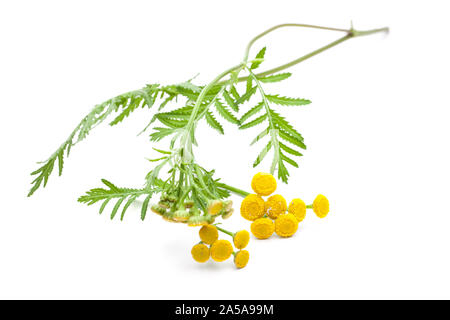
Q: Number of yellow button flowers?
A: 12